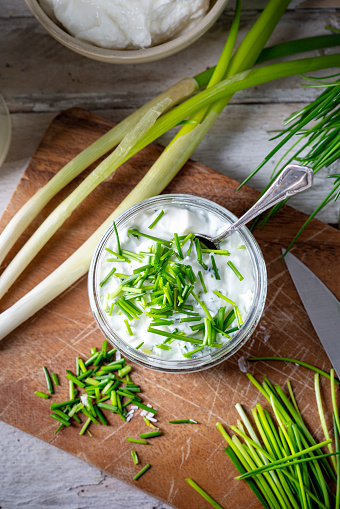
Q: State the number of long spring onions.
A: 3